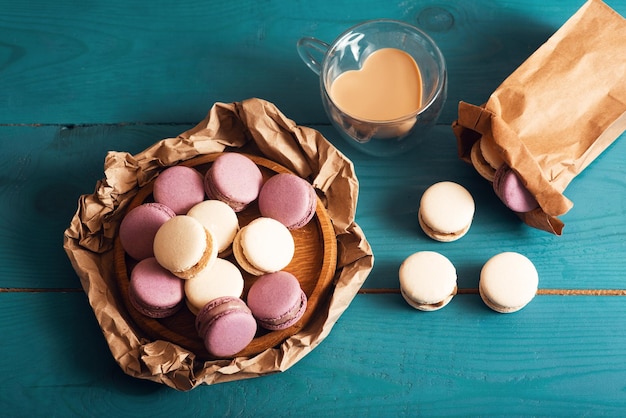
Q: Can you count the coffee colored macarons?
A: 8